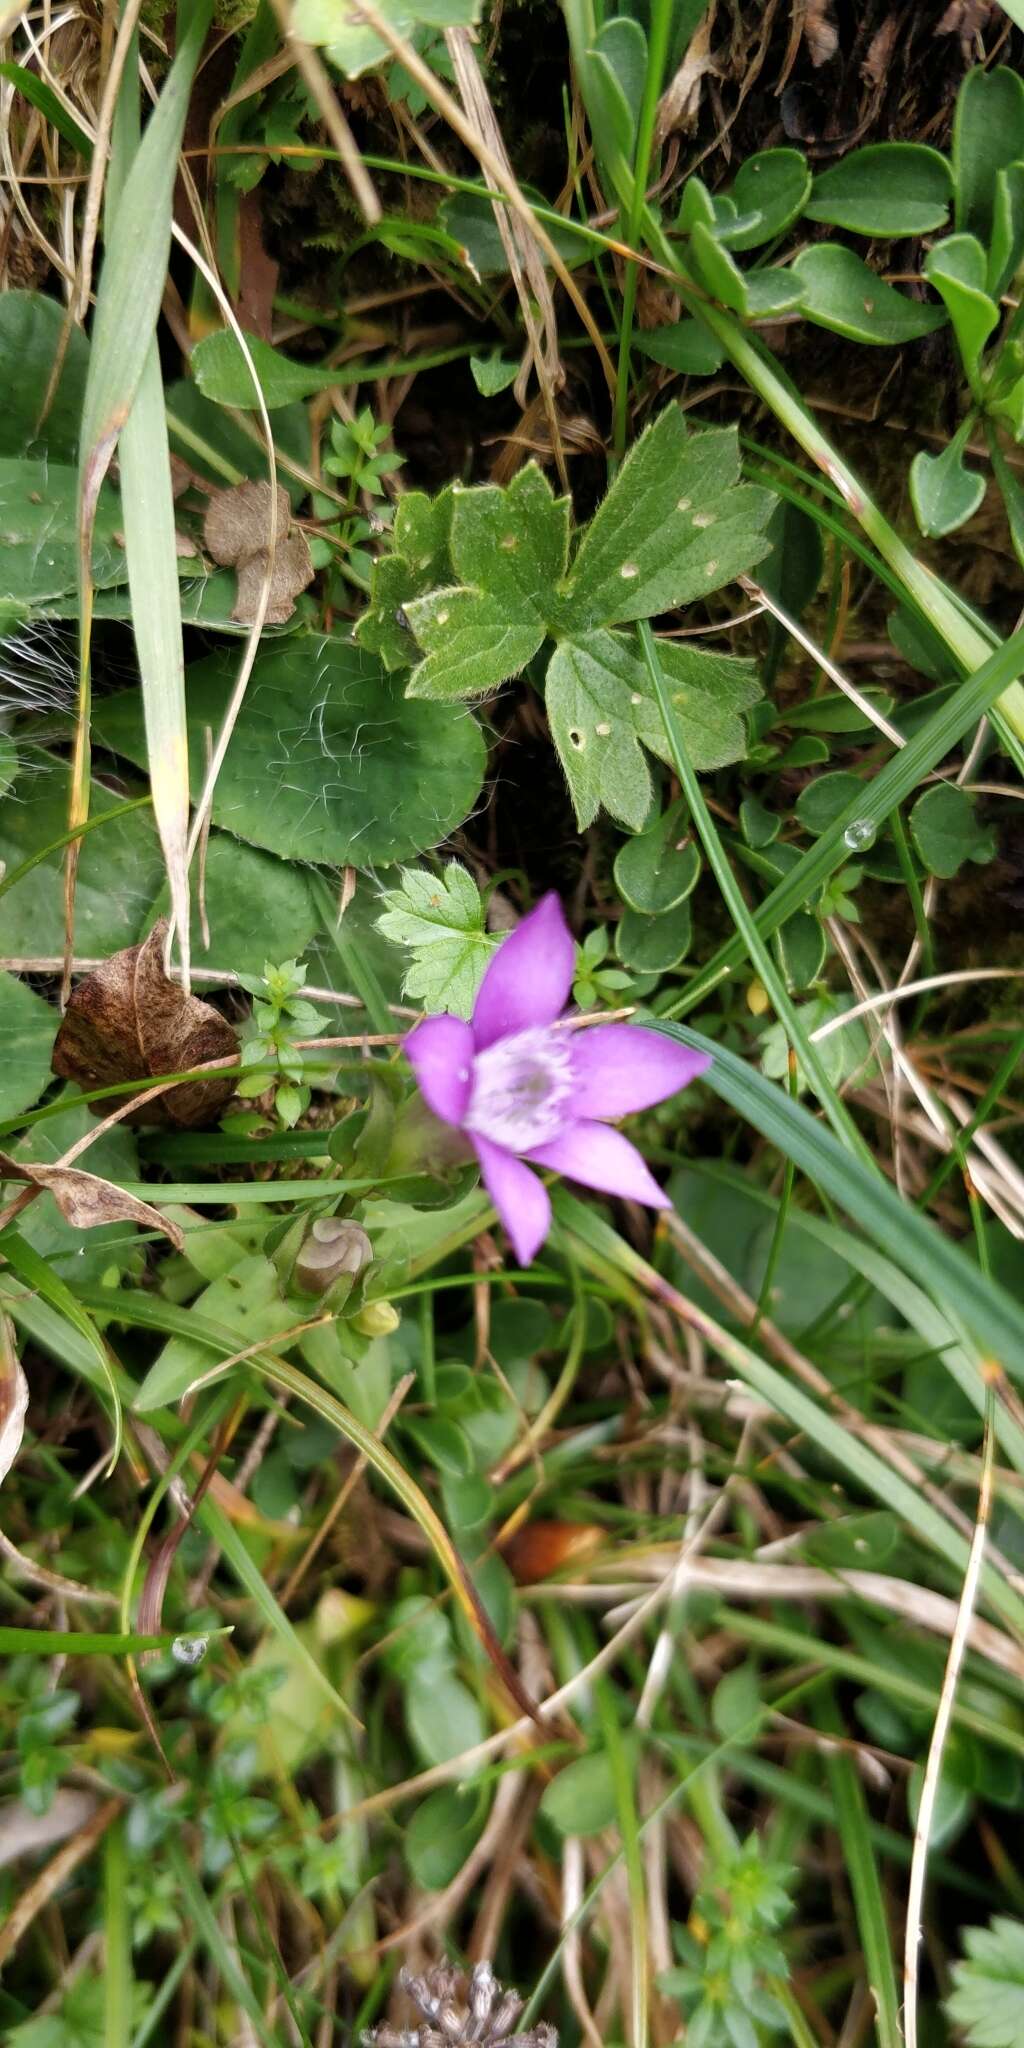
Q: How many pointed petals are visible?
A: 5